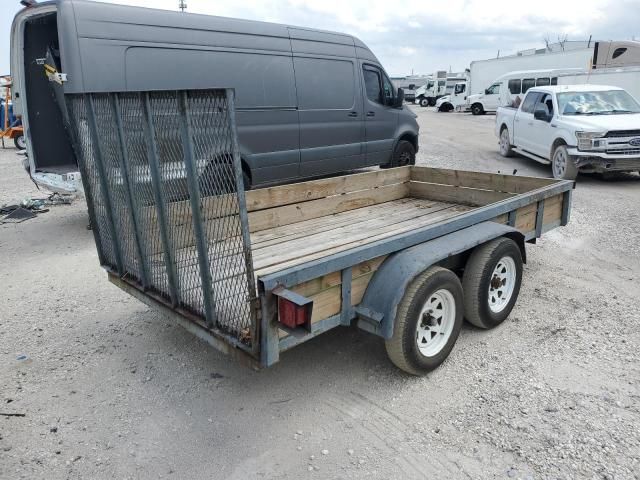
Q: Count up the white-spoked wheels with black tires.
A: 2